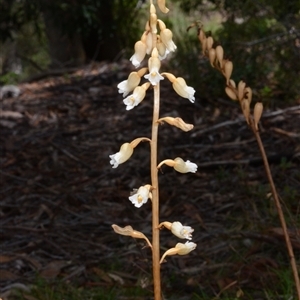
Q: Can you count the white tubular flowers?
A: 12